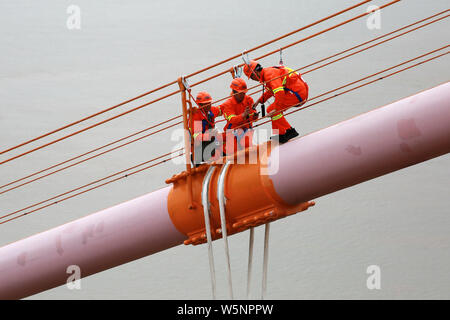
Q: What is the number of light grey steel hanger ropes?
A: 4